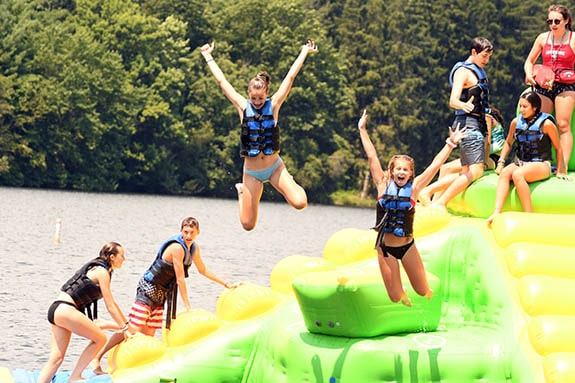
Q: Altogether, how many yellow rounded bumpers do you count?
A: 11